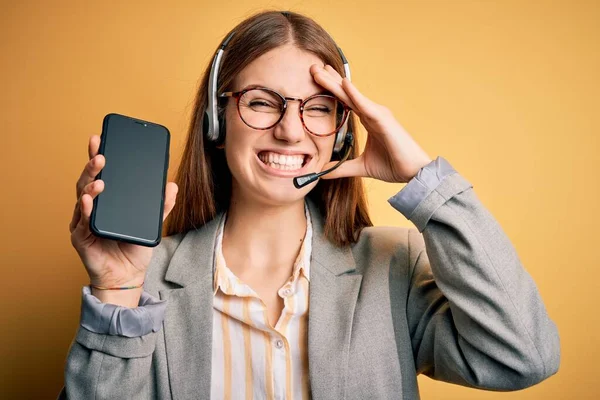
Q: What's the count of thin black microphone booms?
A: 1